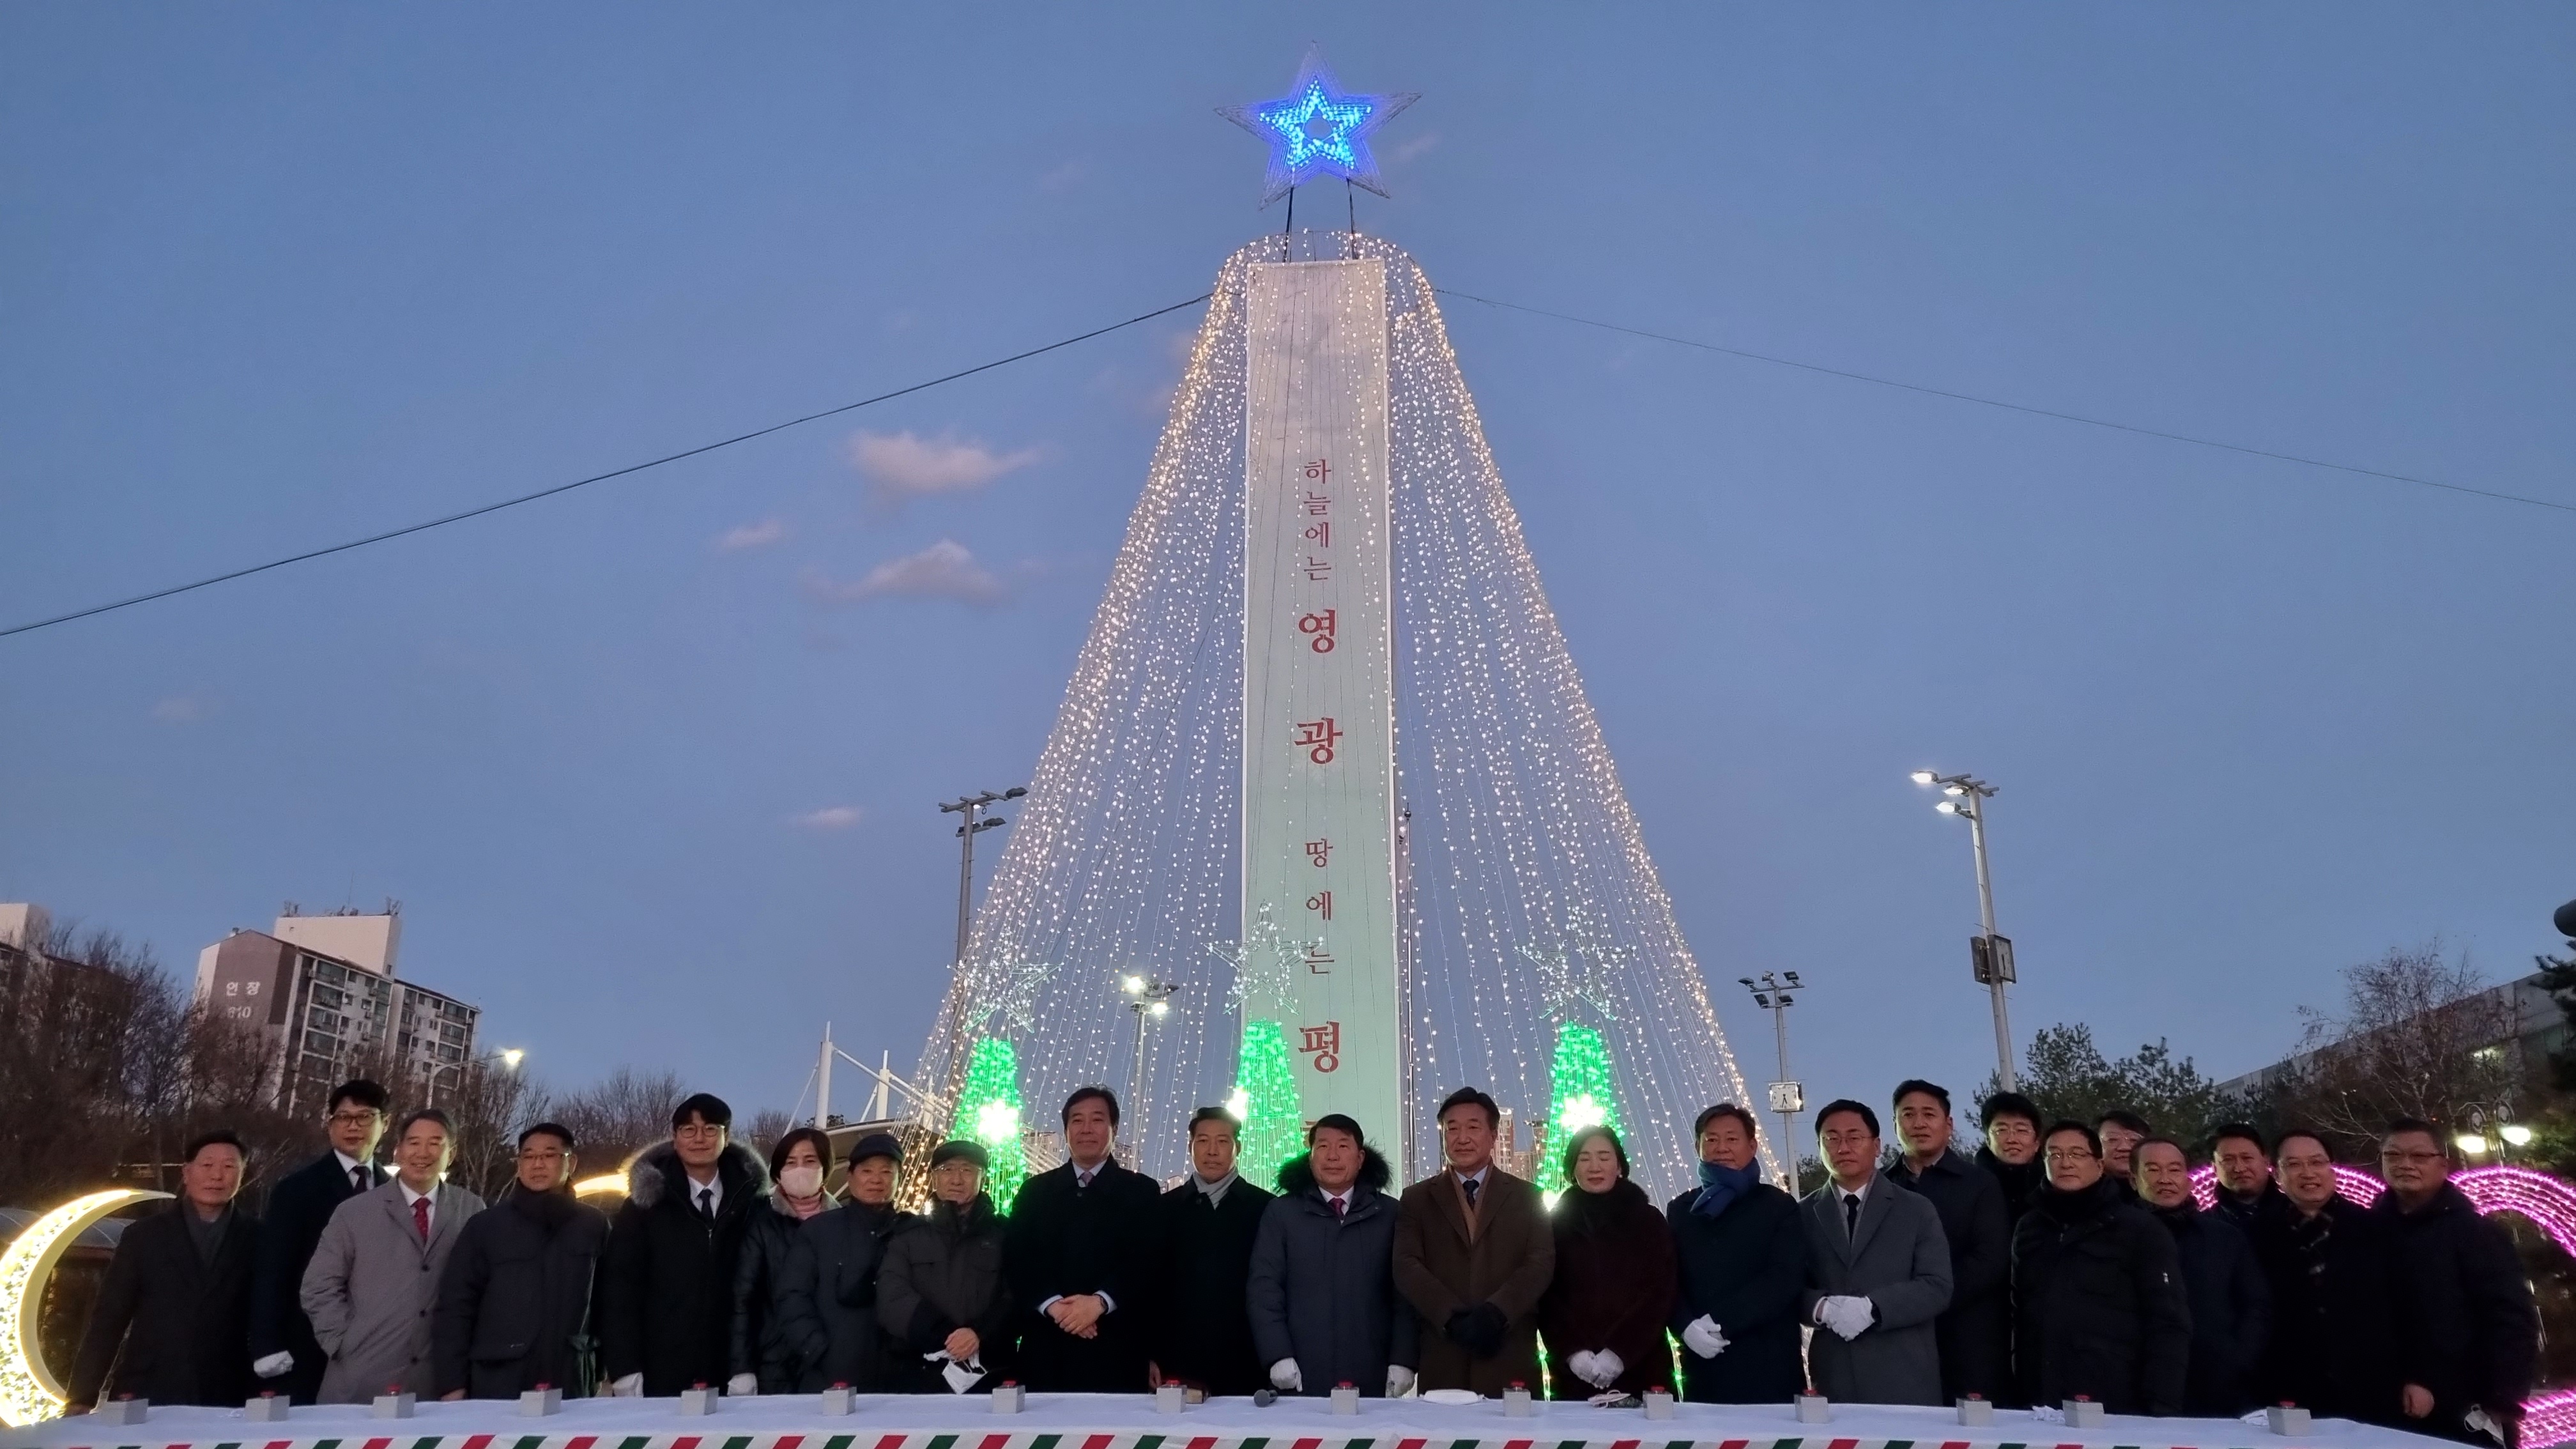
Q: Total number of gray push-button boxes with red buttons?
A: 15